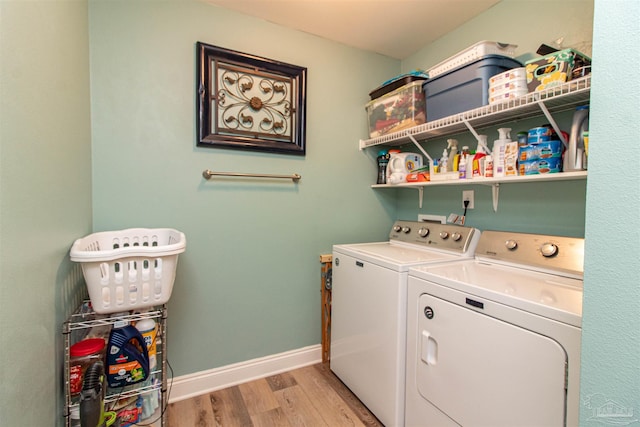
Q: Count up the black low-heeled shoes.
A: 0